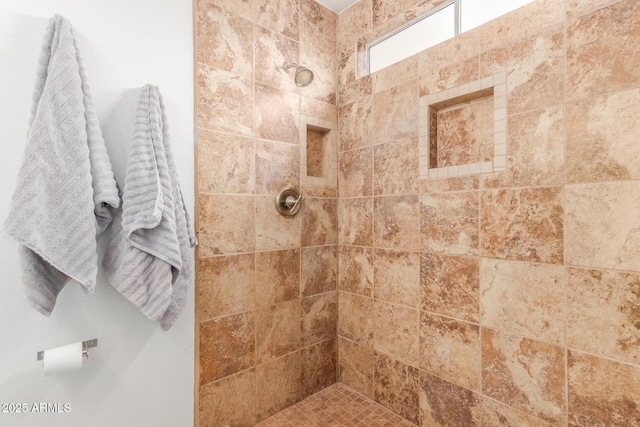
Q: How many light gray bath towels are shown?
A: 2